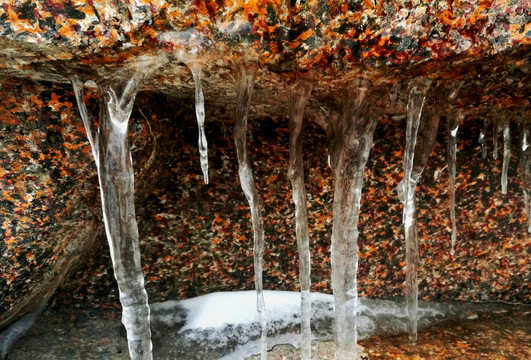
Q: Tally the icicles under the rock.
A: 11